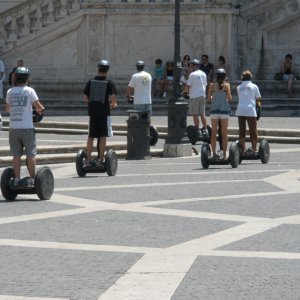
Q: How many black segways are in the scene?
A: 6